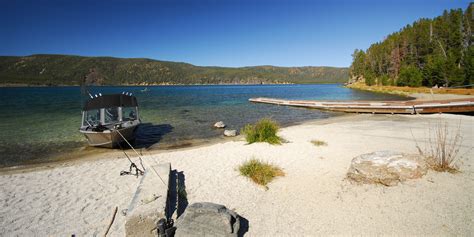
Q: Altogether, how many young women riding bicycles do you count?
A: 0